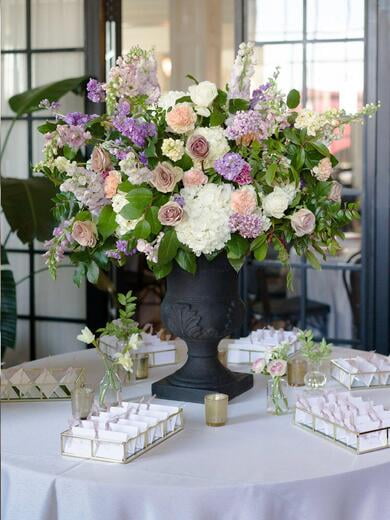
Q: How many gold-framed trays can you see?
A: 6